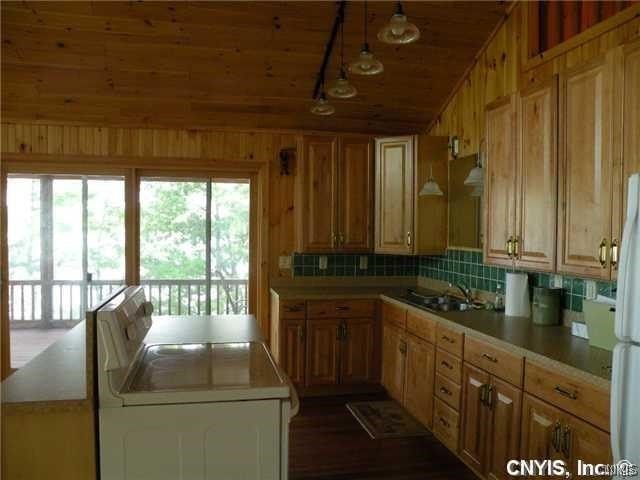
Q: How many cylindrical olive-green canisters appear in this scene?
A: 1